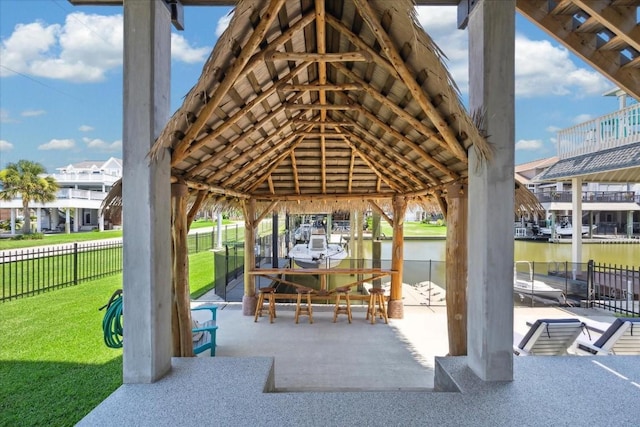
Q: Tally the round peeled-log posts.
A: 4